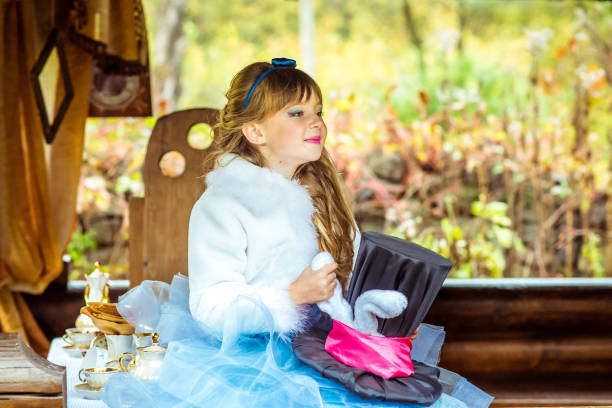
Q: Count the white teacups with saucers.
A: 2